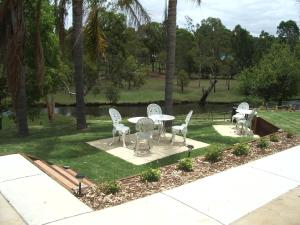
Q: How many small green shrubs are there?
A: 8